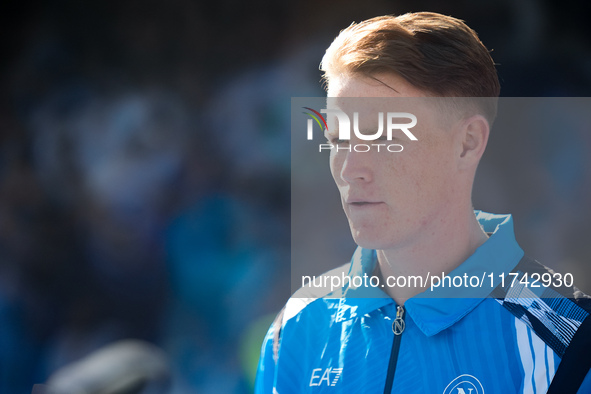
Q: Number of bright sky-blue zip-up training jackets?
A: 1